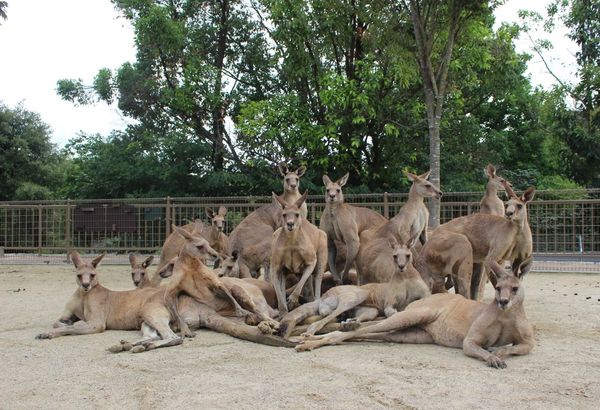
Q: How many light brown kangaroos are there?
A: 13